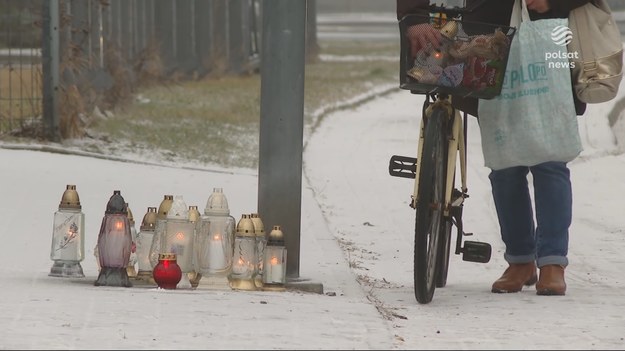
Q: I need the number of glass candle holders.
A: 12